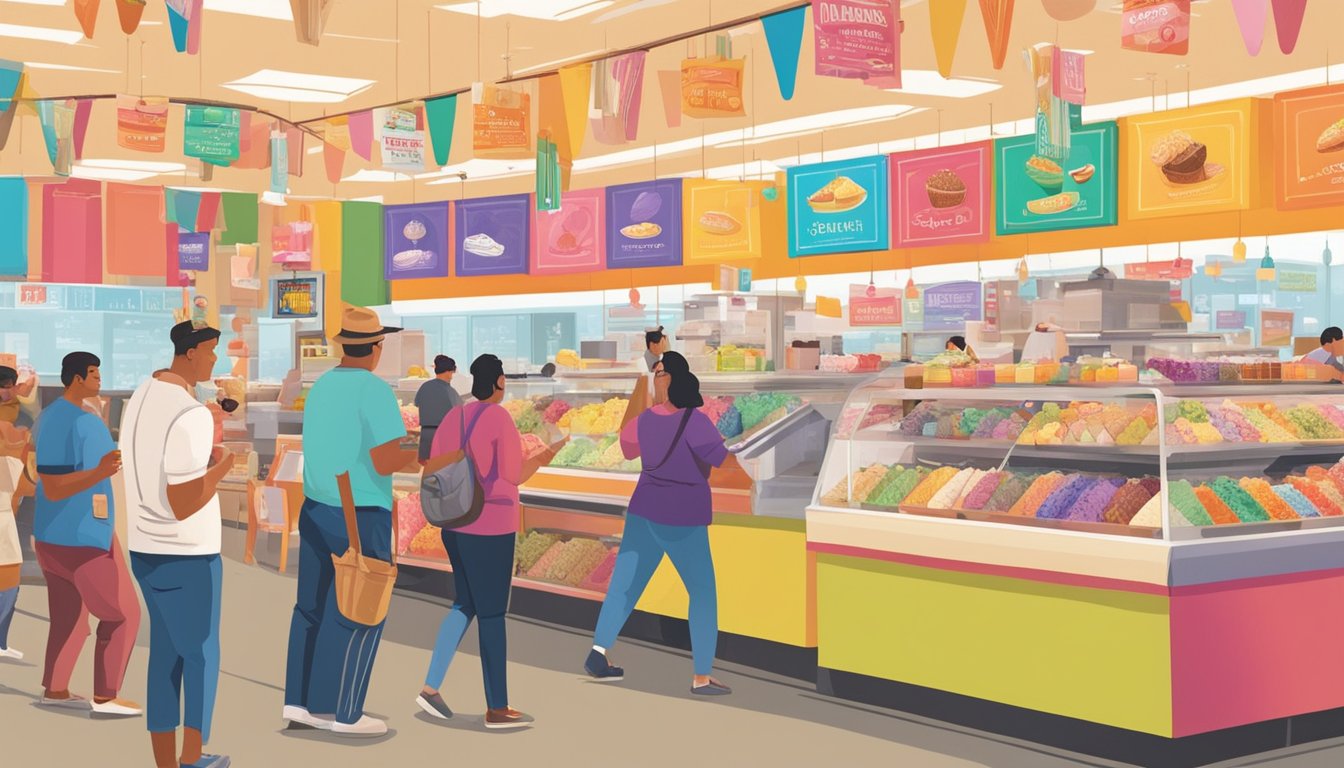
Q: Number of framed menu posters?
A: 10